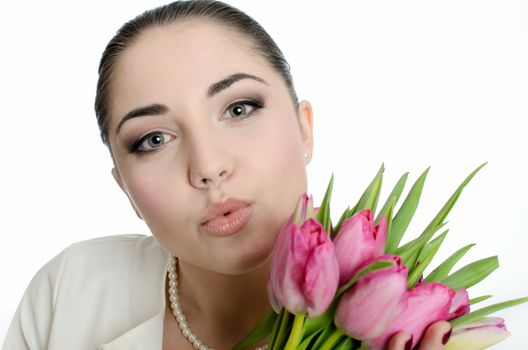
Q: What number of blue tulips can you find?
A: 0